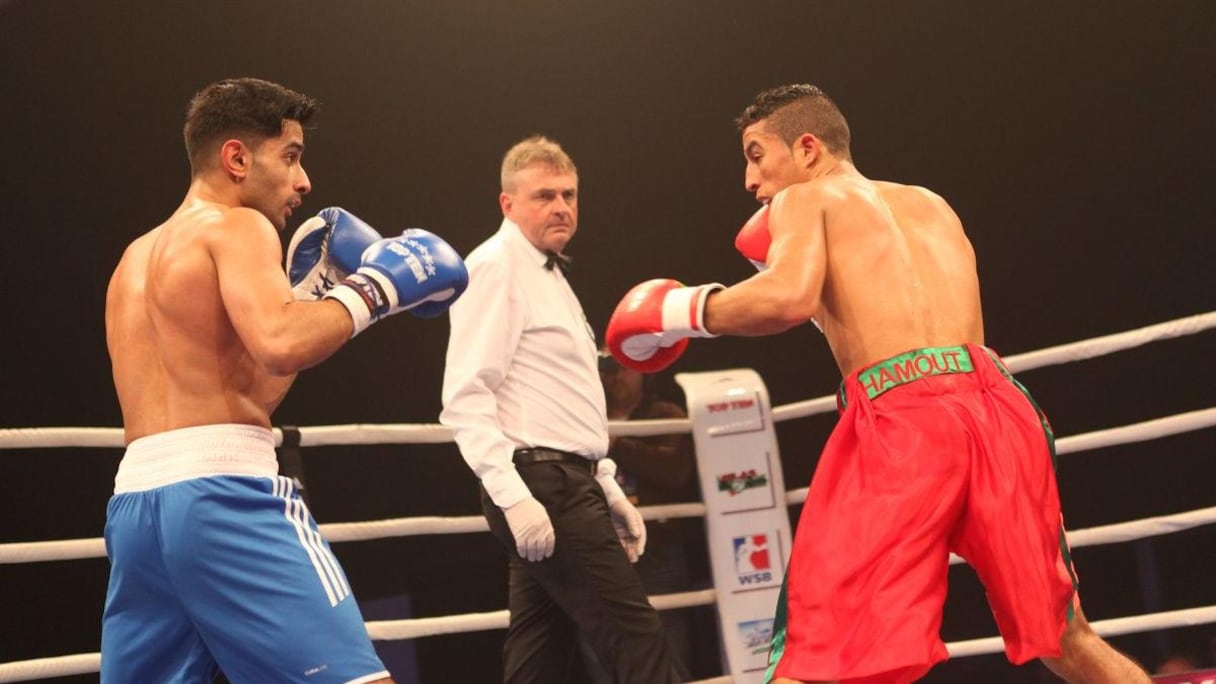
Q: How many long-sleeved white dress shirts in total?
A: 1